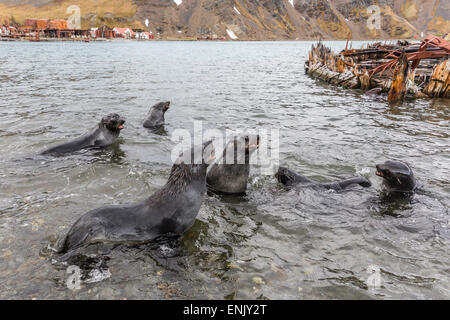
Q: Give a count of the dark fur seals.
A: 6